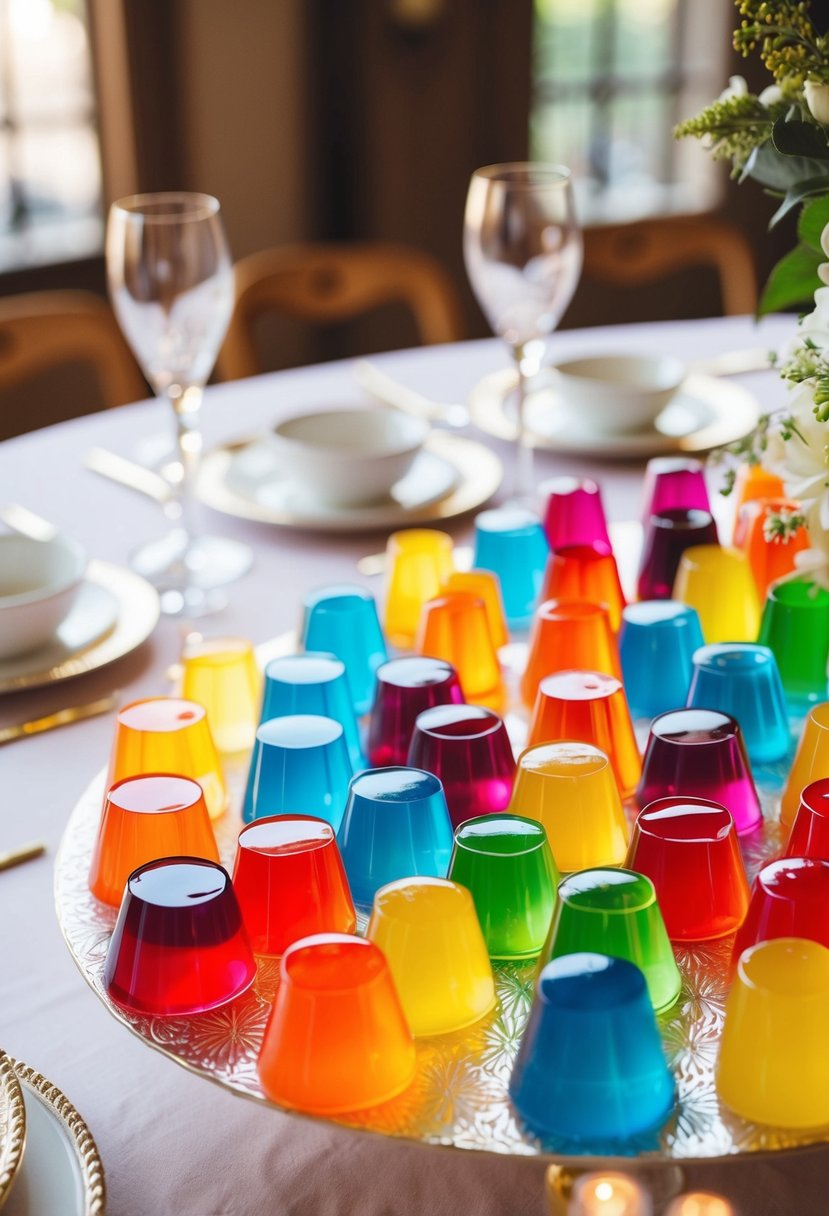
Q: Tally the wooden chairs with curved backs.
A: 3